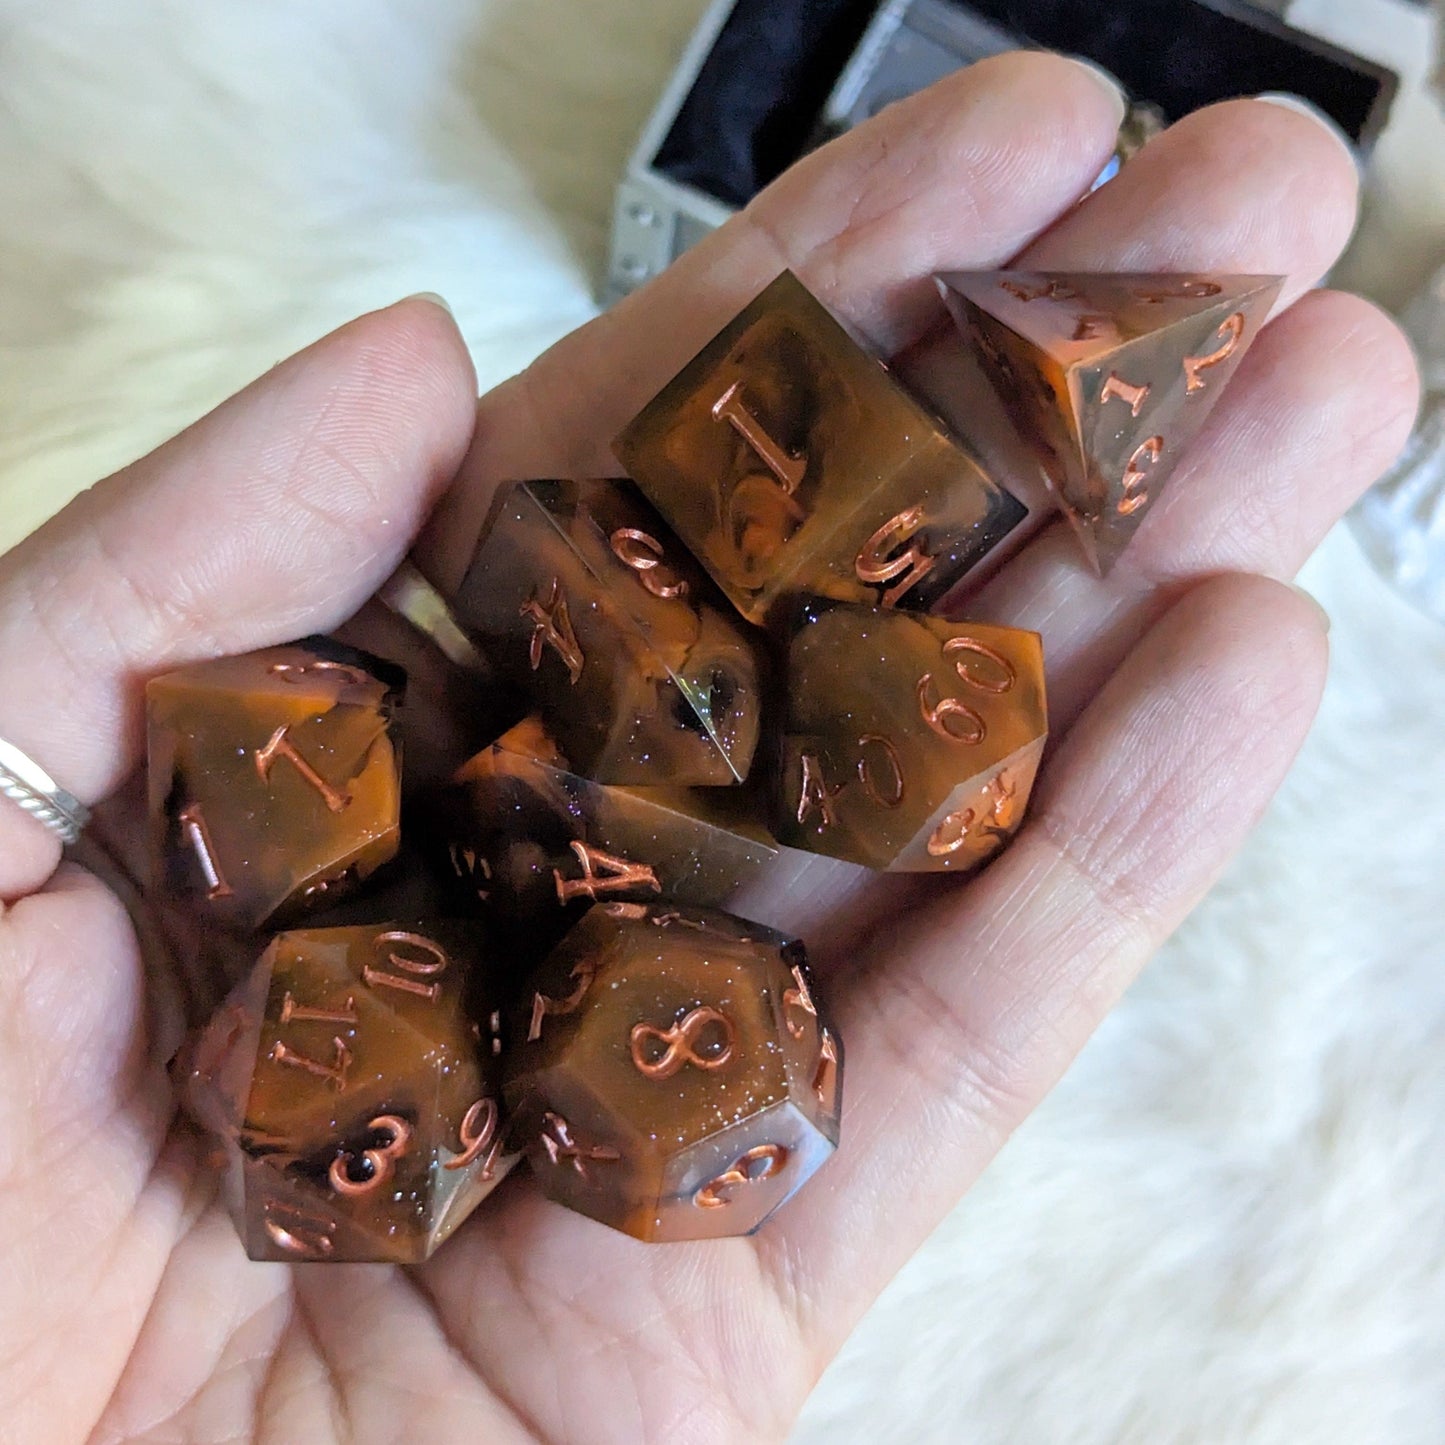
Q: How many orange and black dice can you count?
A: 8